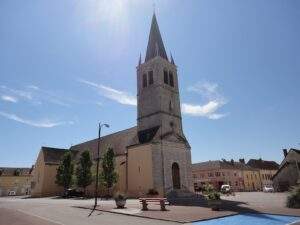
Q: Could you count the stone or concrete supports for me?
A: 2